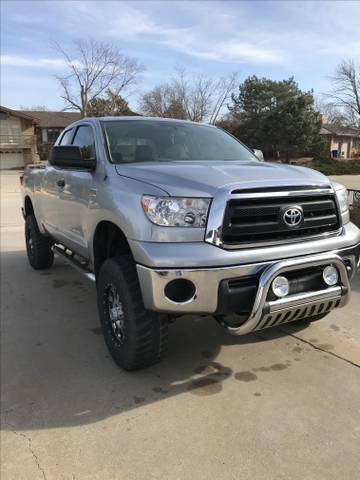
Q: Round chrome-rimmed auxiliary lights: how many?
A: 2